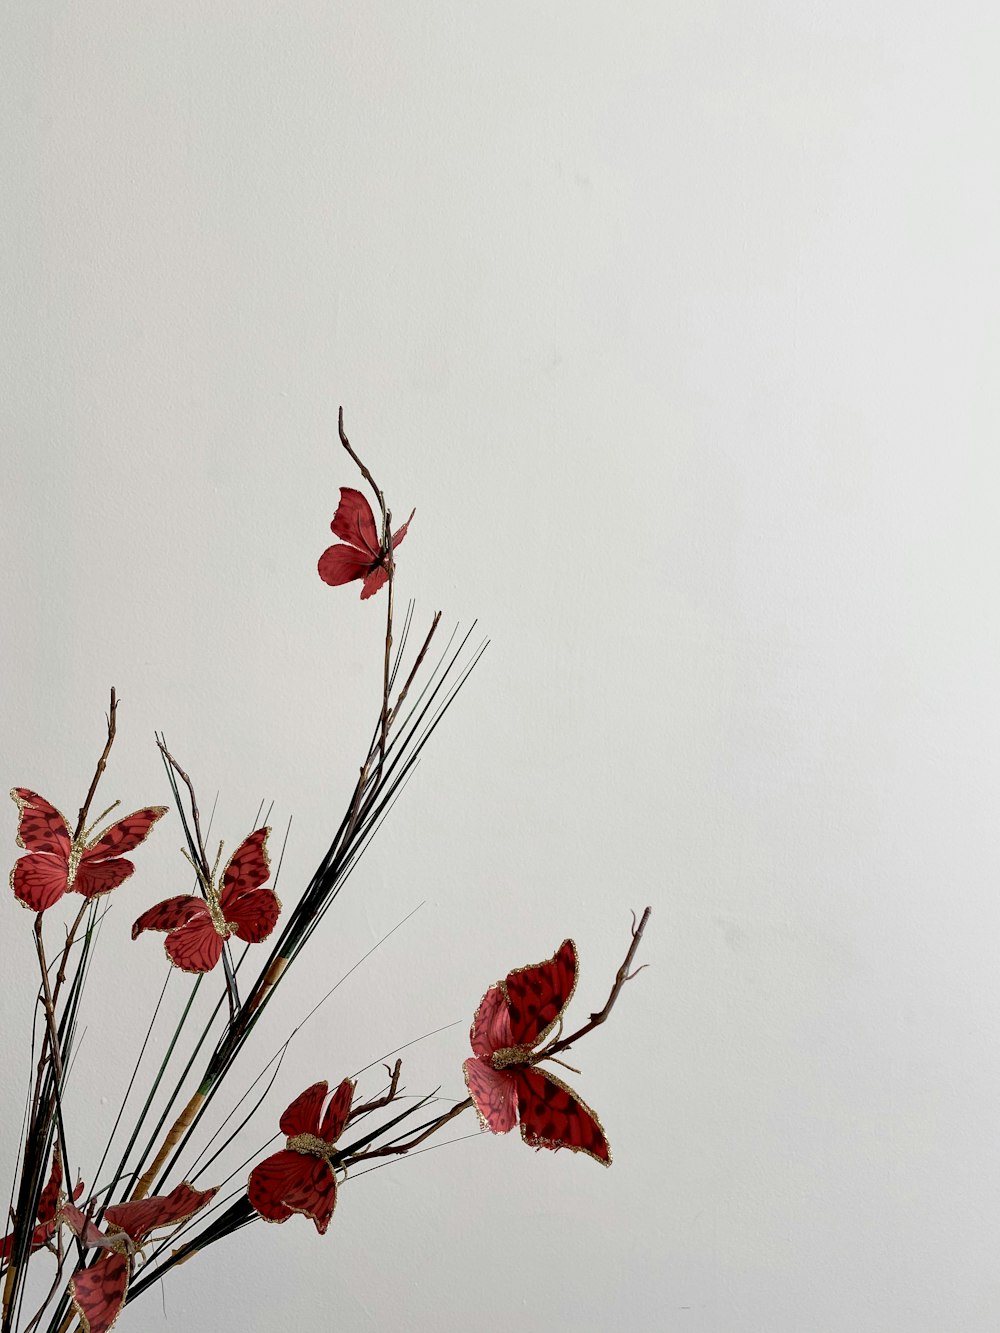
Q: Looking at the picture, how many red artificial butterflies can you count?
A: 7